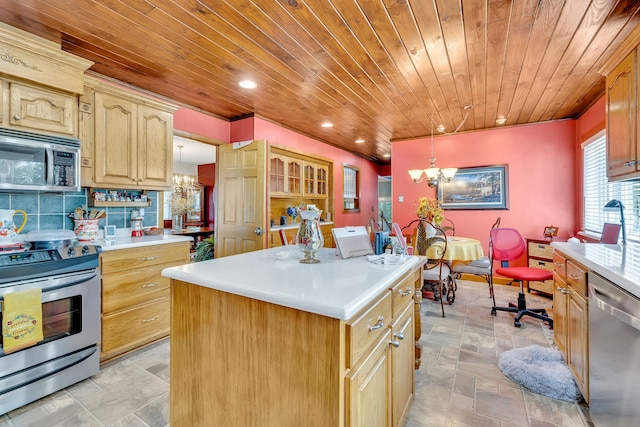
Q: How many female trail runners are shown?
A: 0